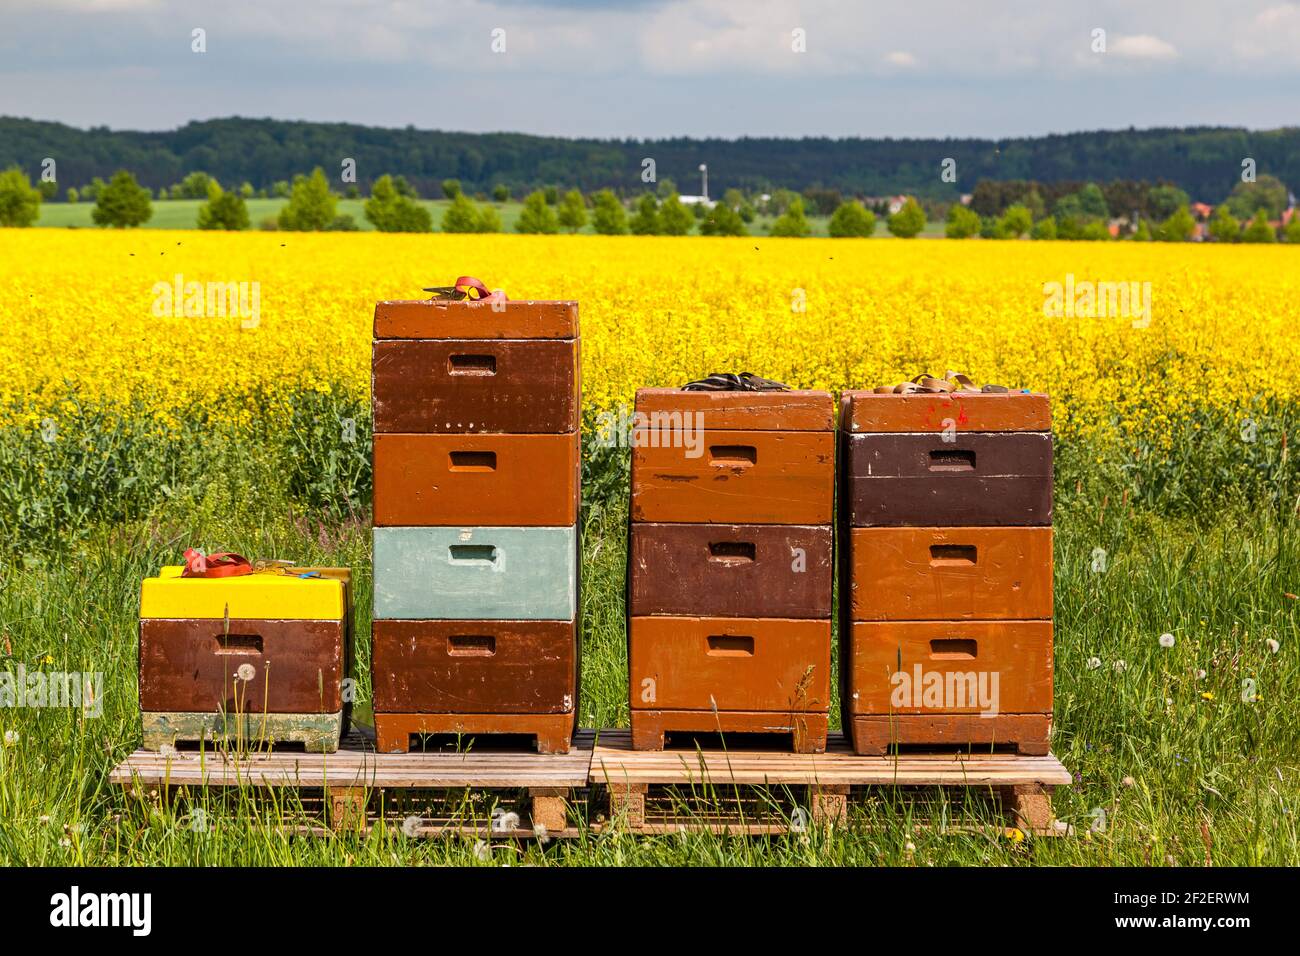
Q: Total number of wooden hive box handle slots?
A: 11